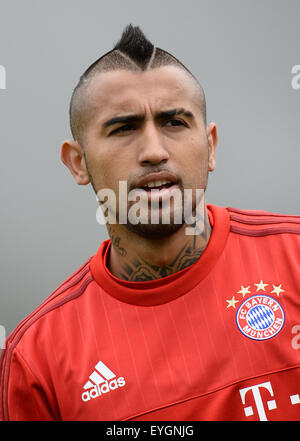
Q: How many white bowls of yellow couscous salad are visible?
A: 0